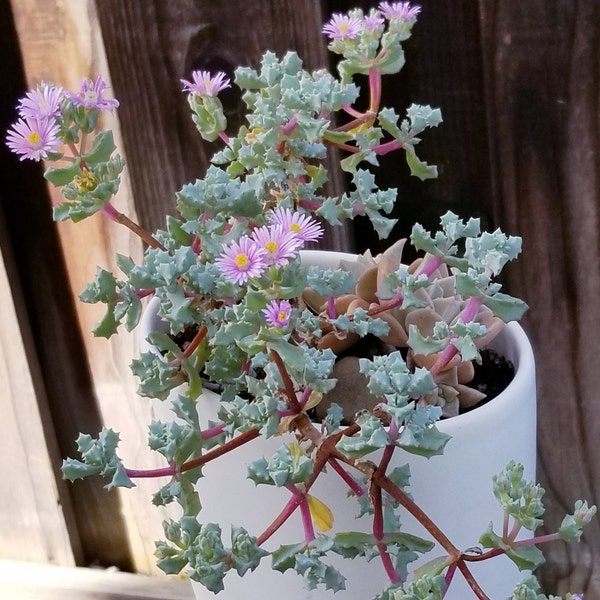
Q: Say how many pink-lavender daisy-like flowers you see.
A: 11